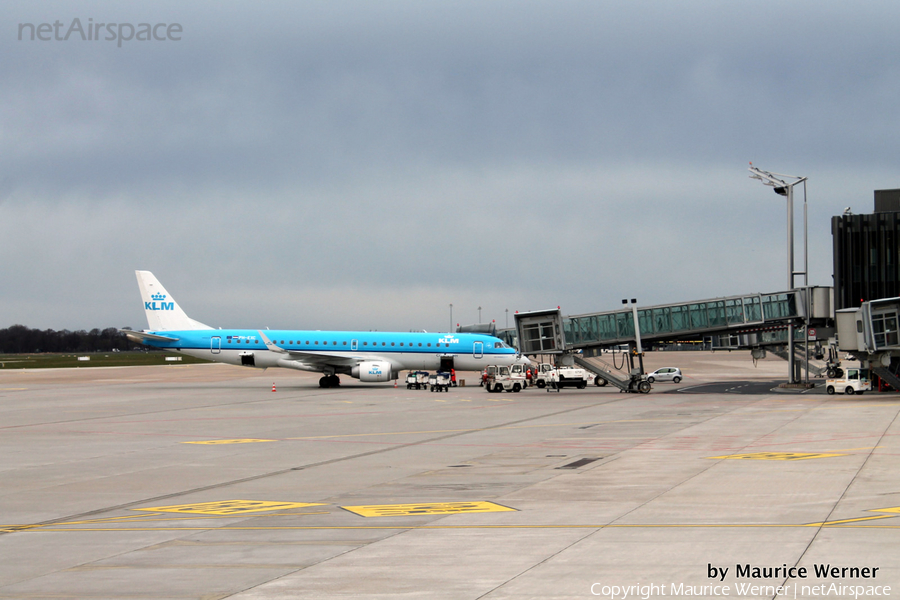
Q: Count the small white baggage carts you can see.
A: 2